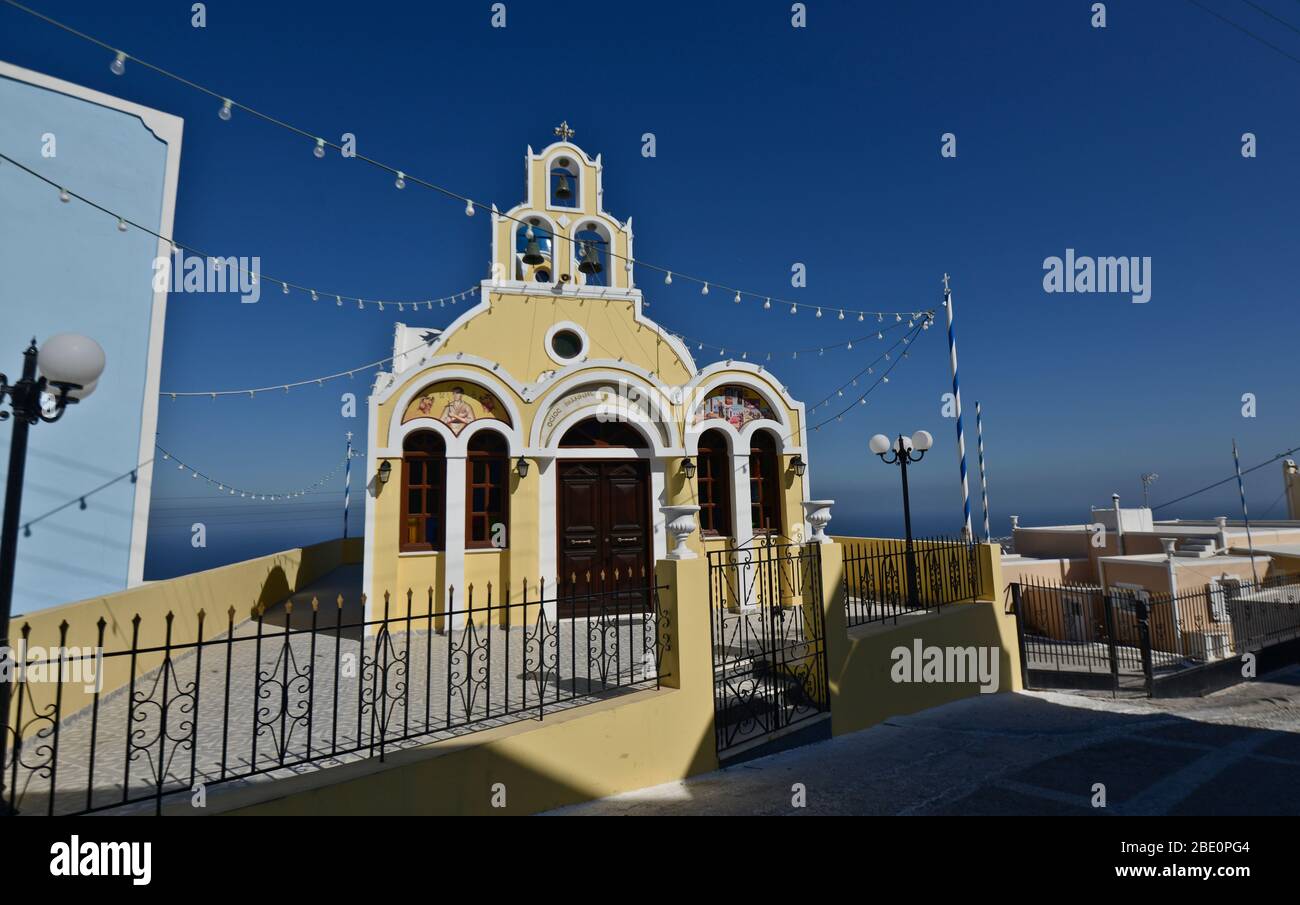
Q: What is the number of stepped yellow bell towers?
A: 1